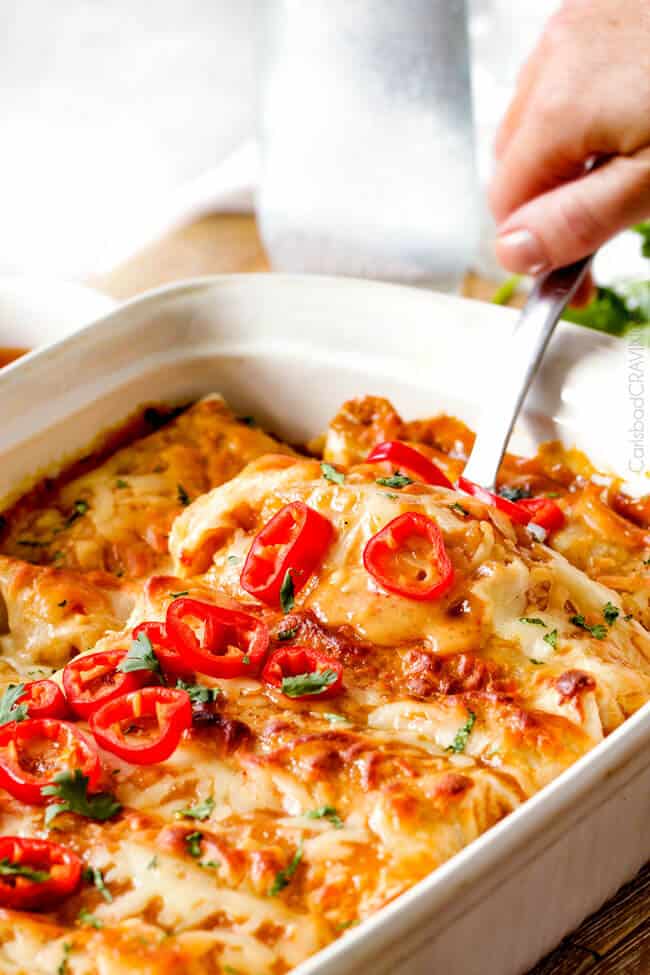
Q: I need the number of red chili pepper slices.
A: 13